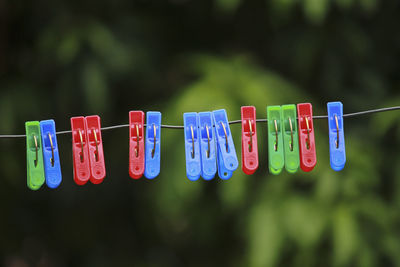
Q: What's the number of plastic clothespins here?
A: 14